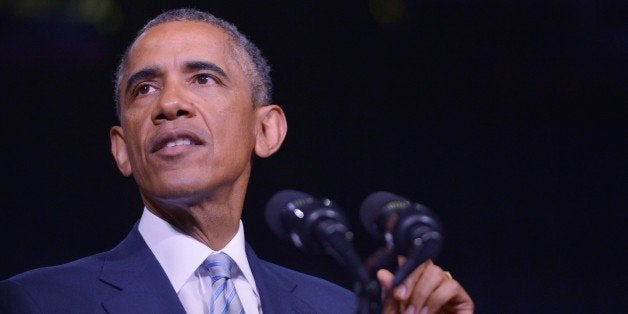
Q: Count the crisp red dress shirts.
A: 0